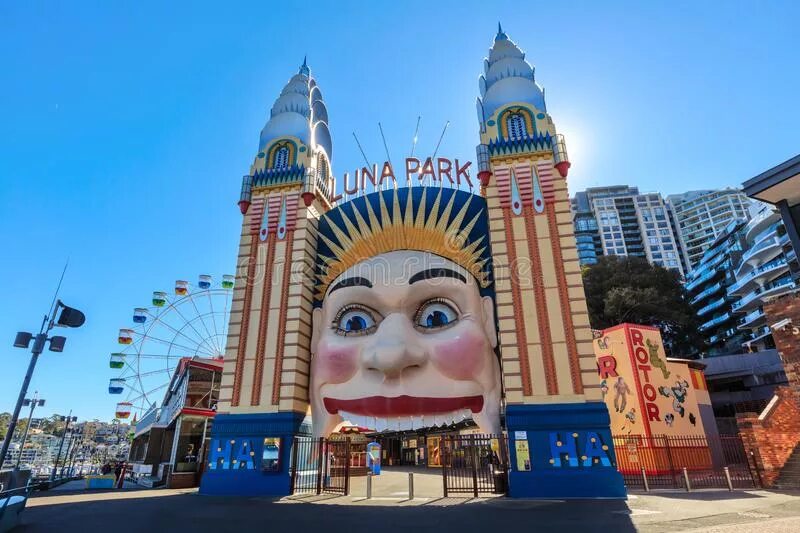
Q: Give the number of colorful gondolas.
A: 9